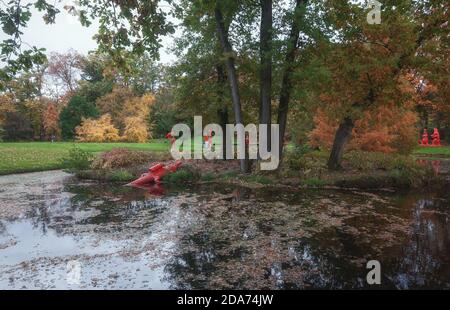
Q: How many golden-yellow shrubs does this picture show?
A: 2